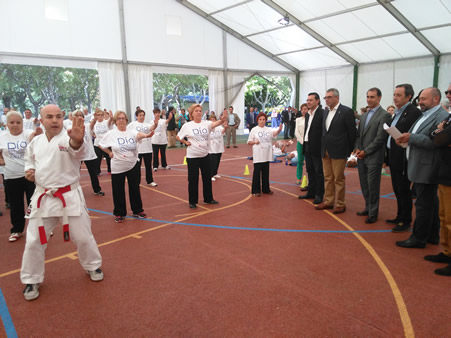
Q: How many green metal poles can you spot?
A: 3